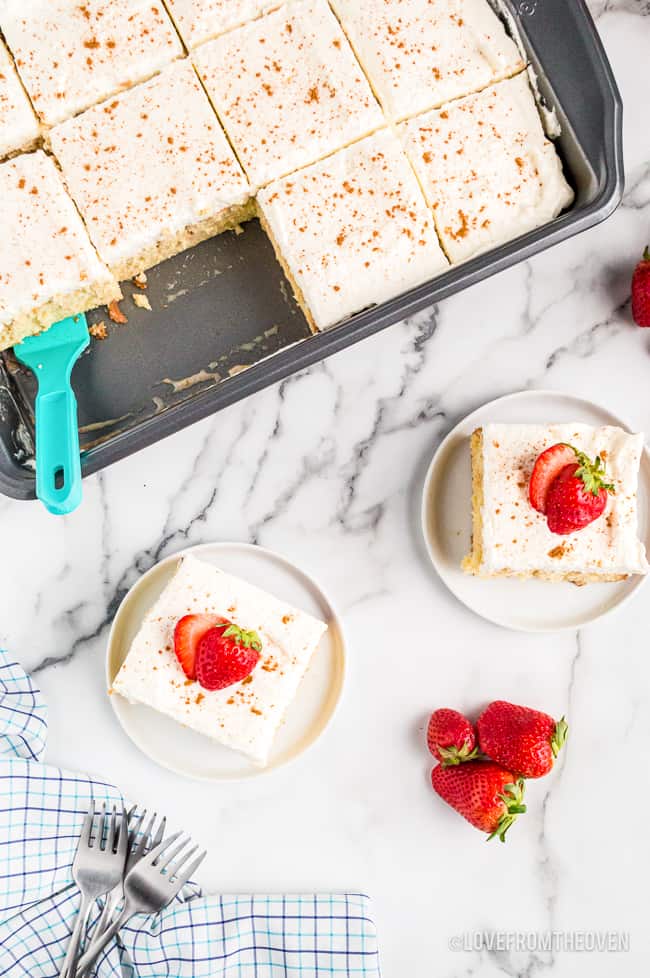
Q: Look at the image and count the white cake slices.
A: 11